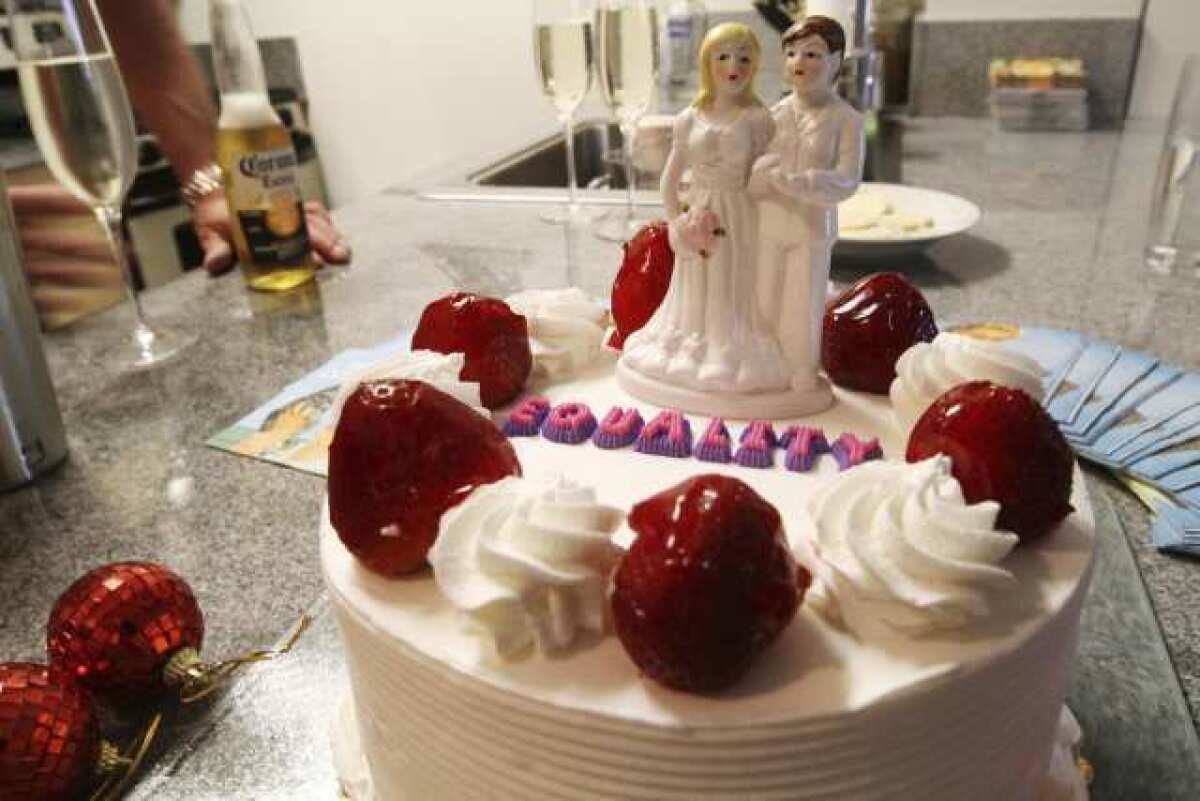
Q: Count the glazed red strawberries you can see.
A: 6